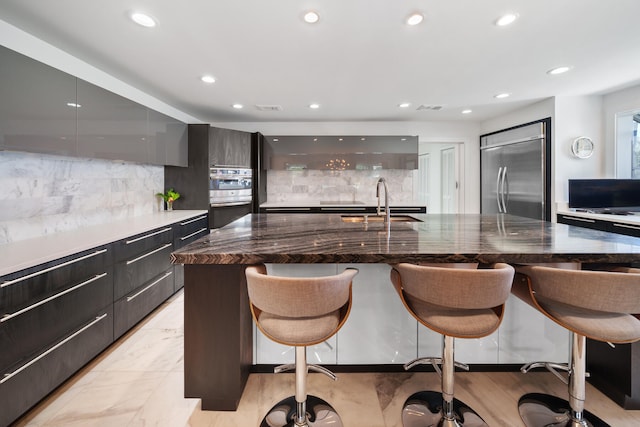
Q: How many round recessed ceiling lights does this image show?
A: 11